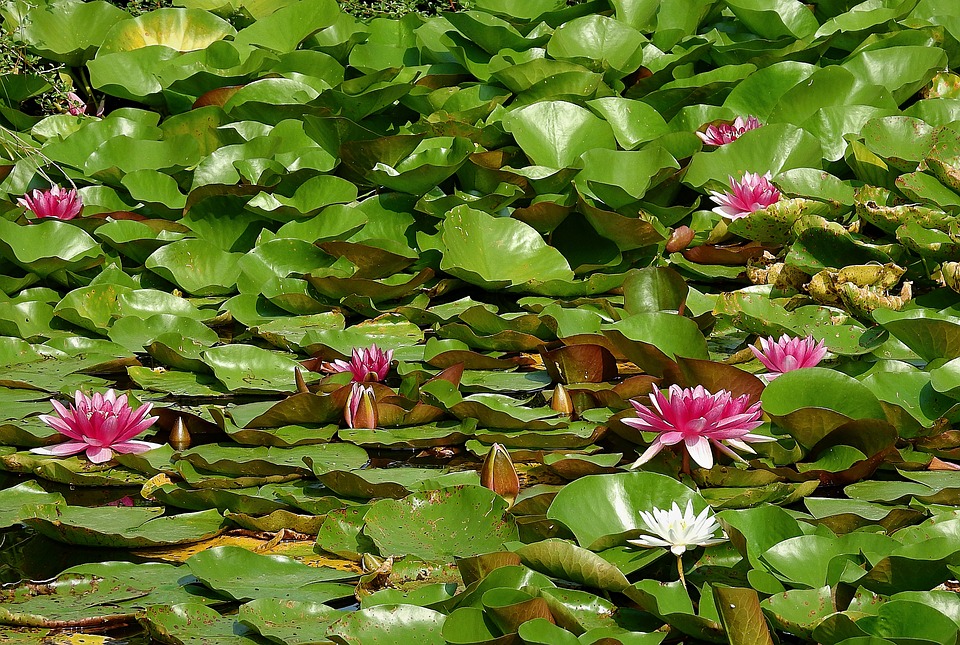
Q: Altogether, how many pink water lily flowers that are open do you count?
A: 7